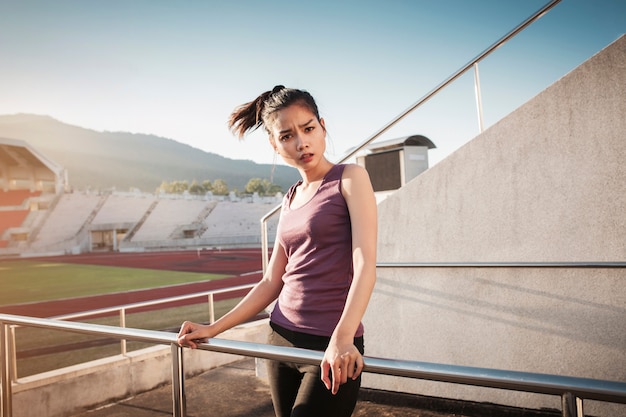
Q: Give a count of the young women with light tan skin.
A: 1